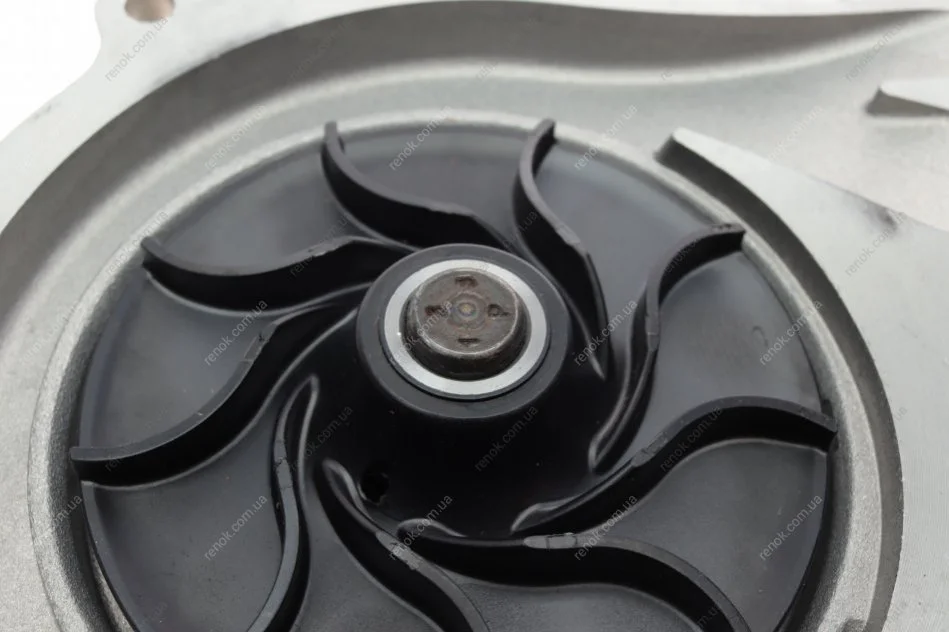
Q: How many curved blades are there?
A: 9